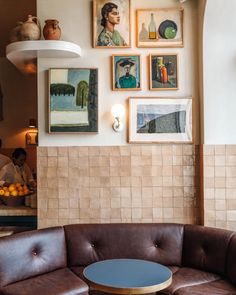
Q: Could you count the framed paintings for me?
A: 6